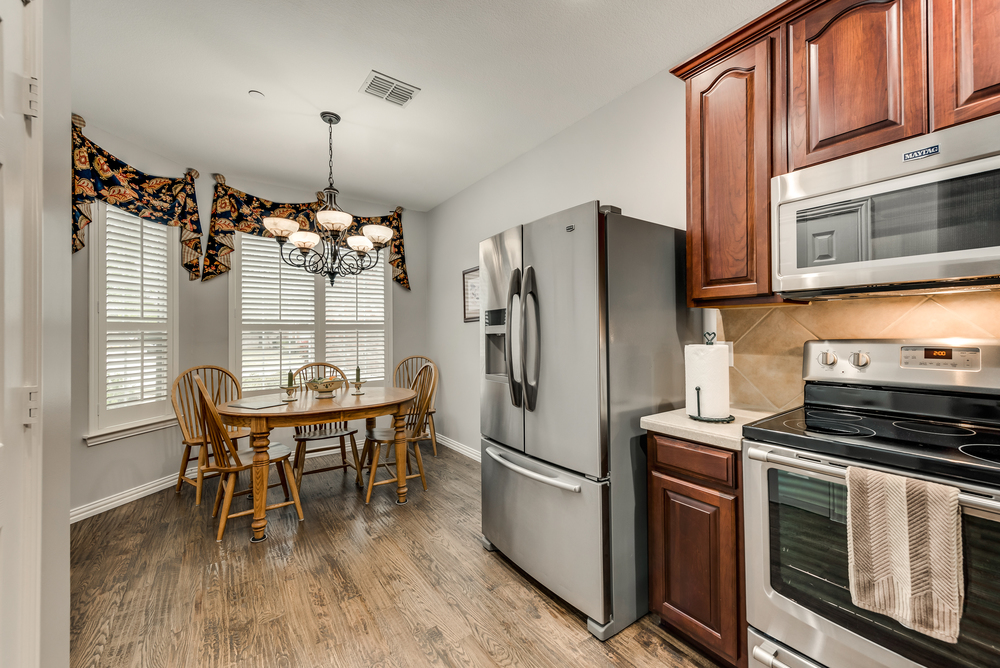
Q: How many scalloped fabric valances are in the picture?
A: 2